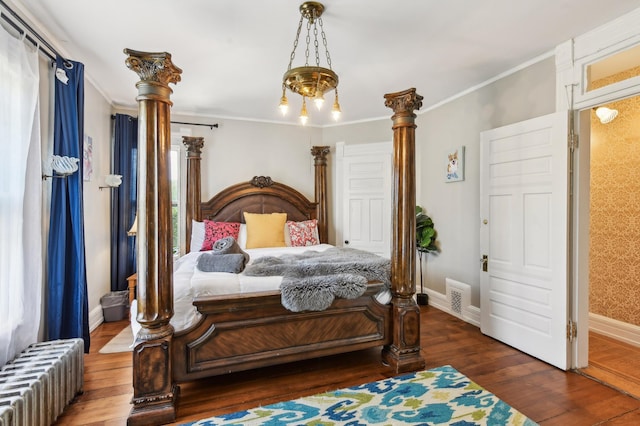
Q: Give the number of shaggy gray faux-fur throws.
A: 1